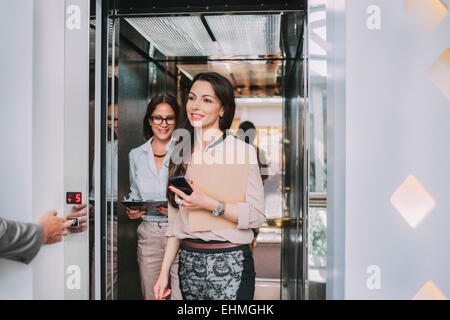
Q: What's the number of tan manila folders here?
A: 1